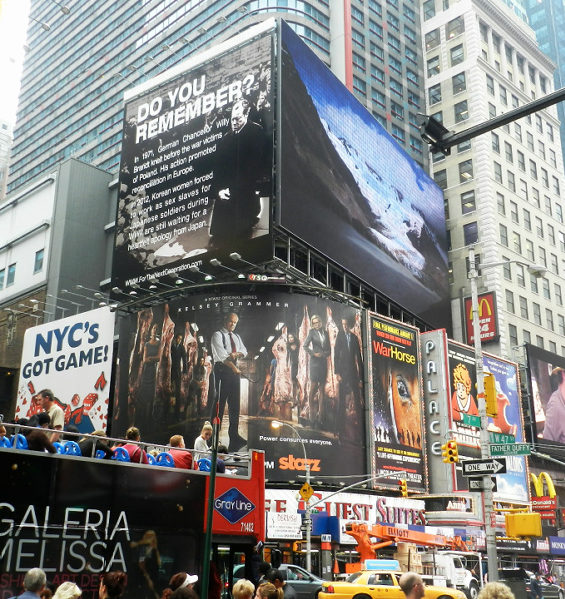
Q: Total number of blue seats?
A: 9